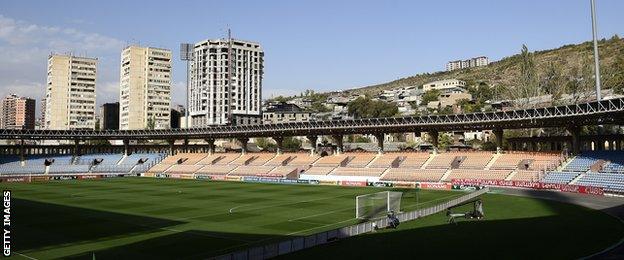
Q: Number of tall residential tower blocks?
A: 3